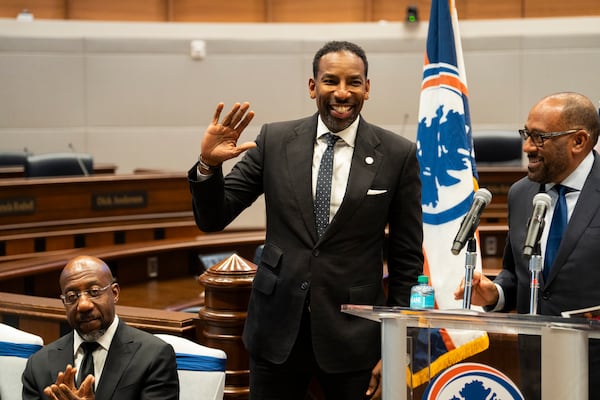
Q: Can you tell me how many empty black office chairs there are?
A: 3